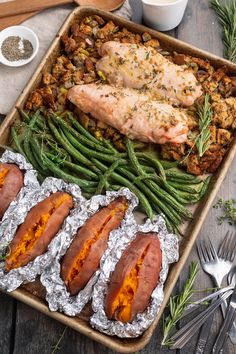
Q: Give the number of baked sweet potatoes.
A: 4